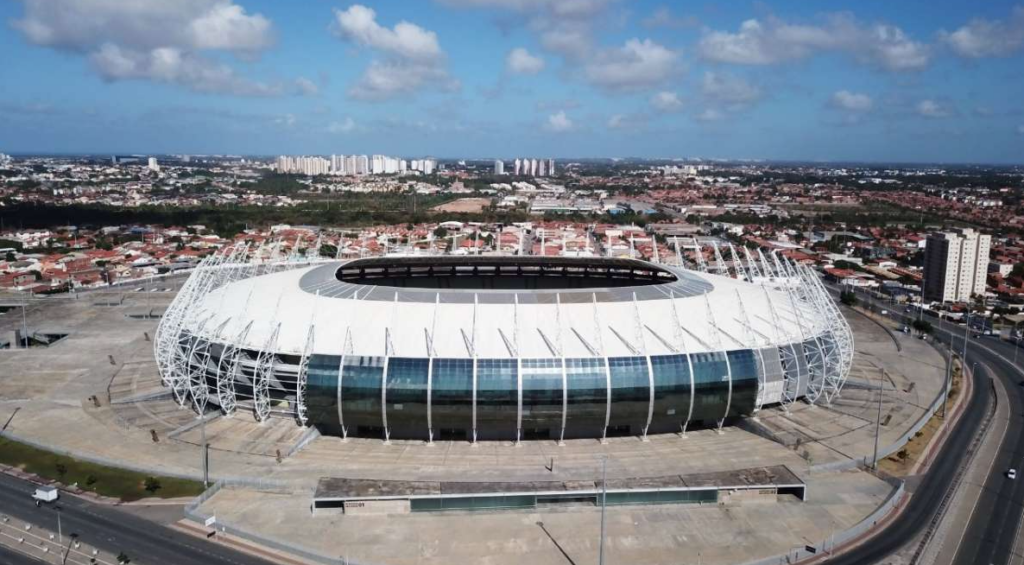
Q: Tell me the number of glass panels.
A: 11